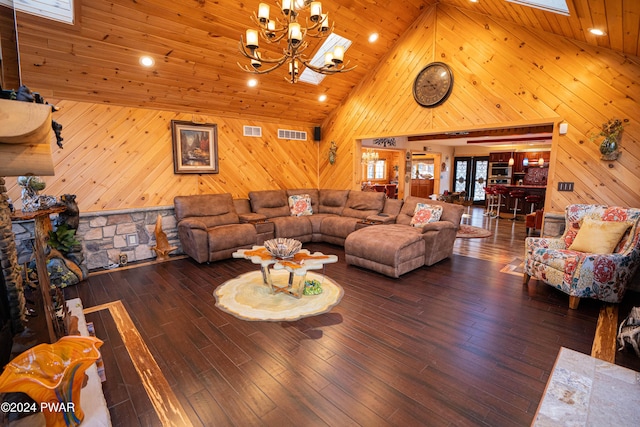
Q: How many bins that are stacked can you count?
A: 0